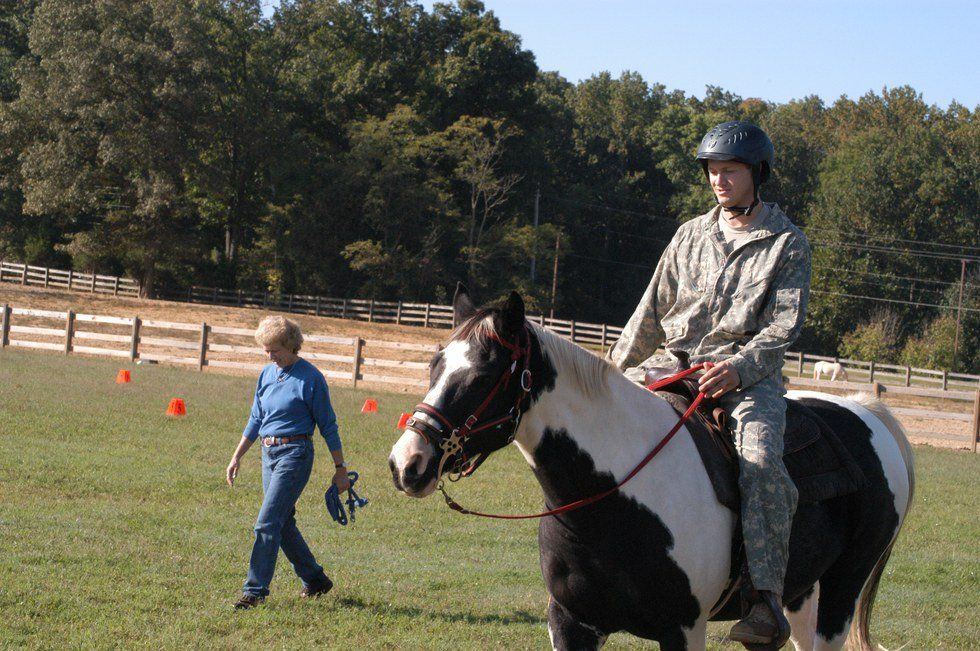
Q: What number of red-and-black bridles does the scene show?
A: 1